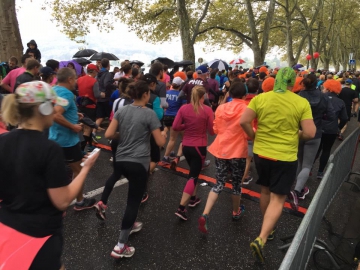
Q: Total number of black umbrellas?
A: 6